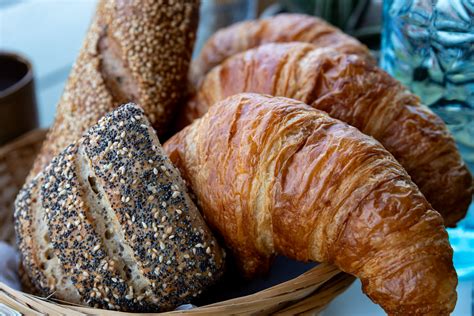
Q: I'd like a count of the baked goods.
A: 5